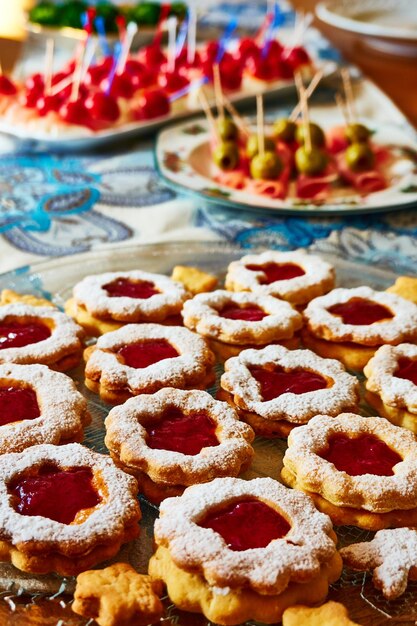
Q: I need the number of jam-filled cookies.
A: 13